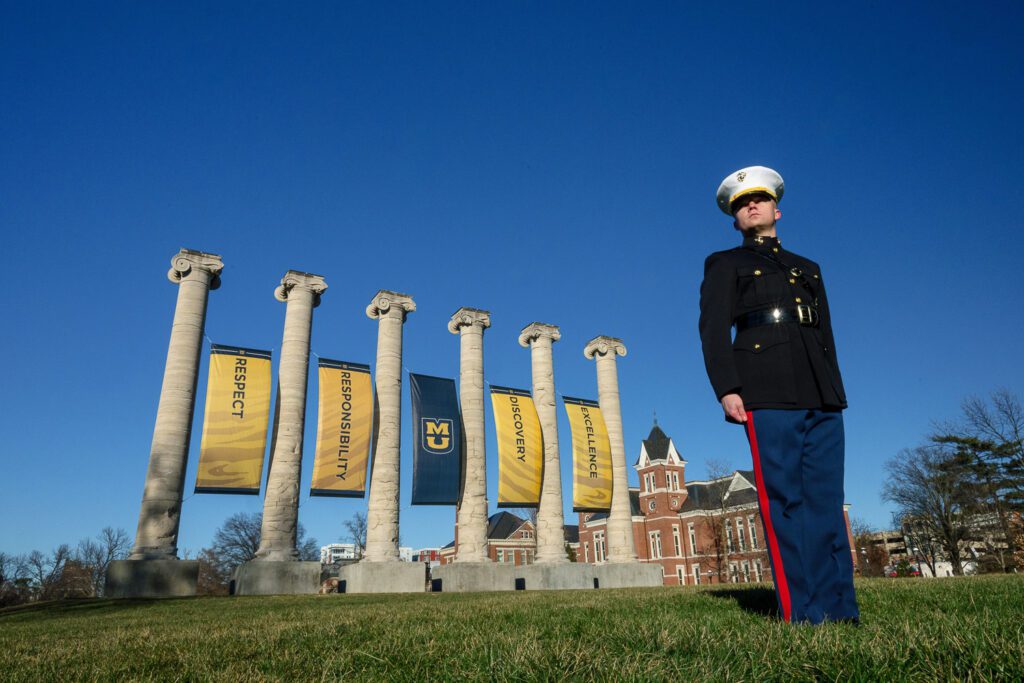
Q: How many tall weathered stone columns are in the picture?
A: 6